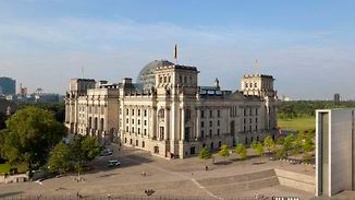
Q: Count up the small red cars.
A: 0